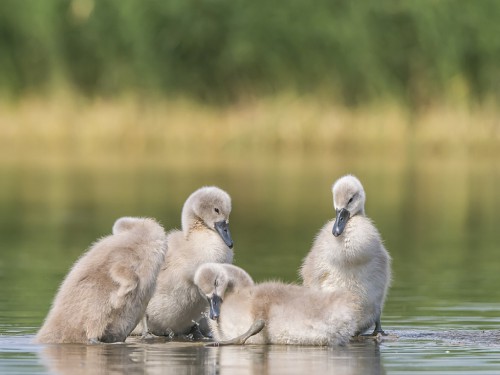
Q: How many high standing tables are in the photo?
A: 0